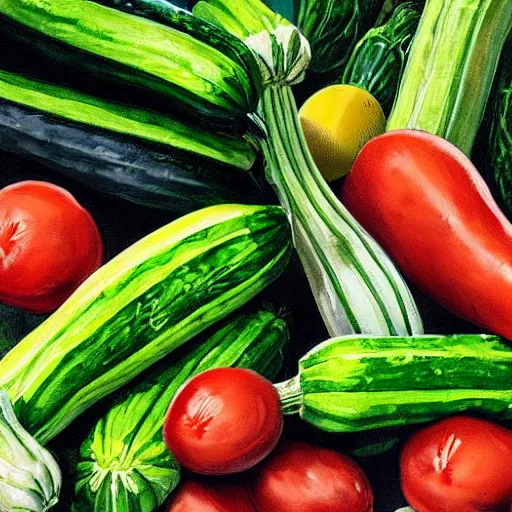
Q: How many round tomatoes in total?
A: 5